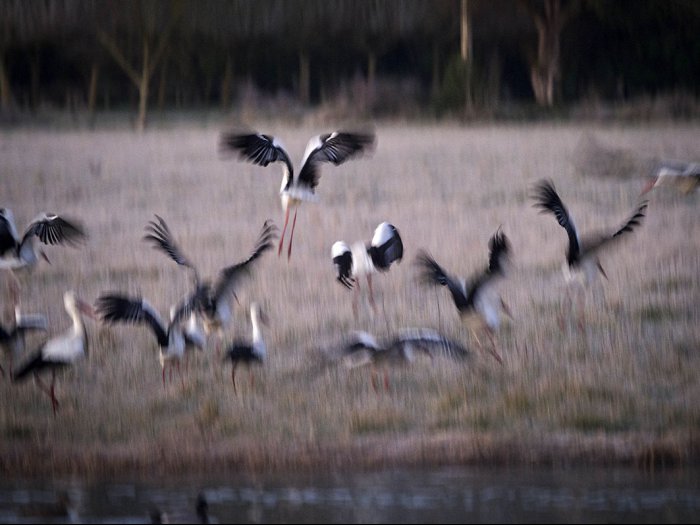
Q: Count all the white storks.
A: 13